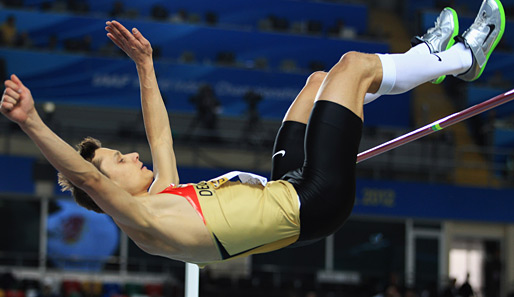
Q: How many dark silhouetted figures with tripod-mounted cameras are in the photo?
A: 2